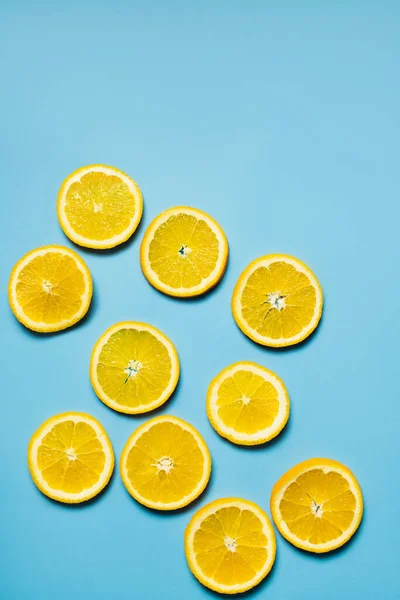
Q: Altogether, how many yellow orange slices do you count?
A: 10